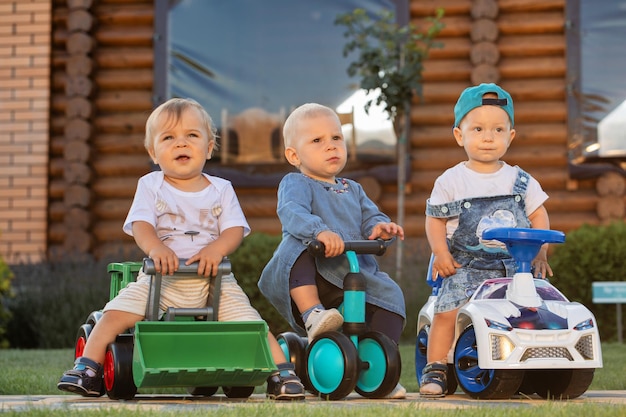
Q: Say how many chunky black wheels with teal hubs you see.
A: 3